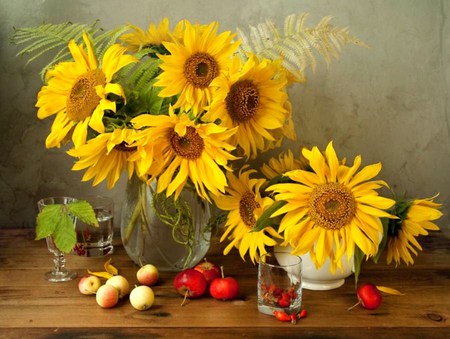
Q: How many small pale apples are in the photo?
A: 5